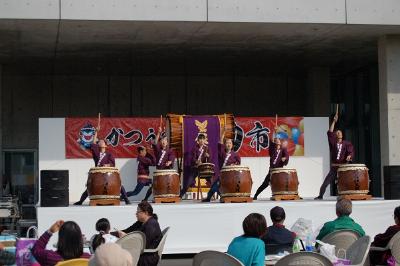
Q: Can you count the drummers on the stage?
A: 7